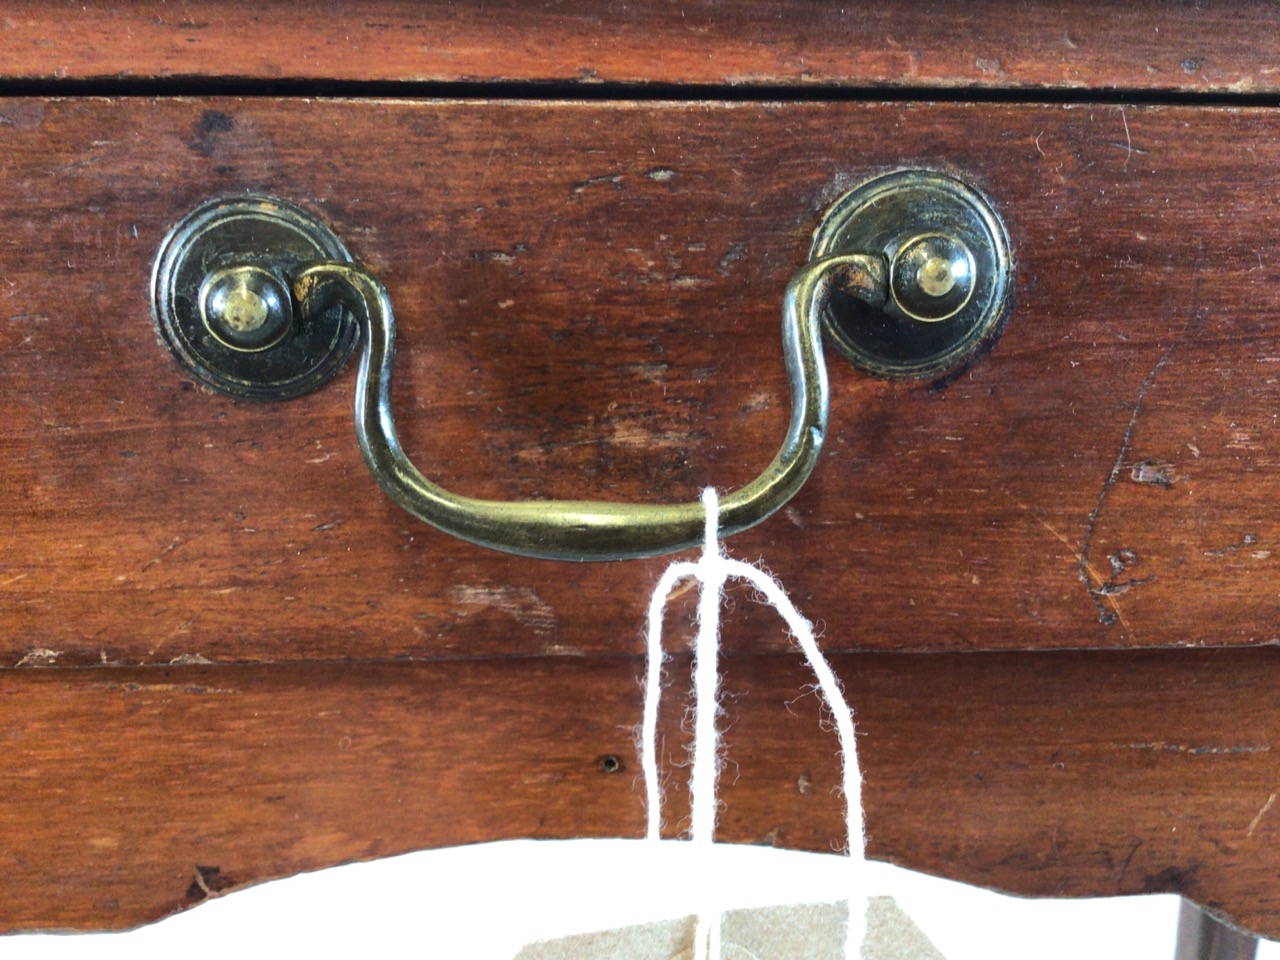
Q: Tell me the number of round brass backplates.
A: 2